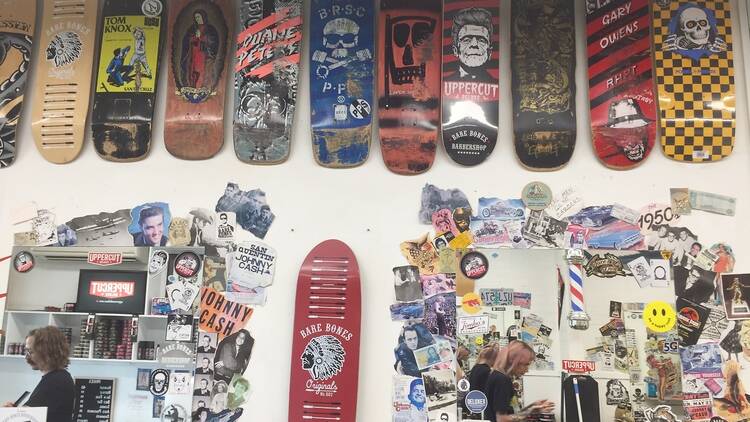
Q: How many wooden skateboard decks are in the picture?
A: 12